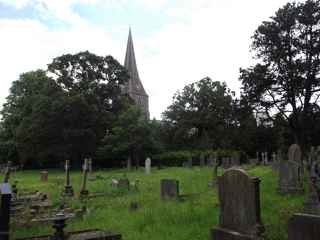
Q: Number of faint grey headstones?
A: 1